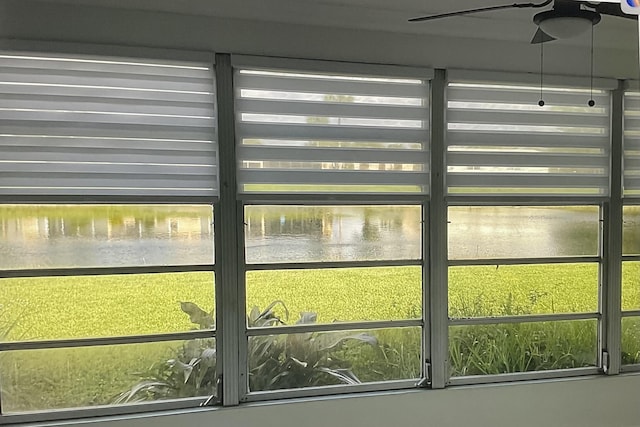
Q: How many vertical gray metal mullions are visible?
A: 3